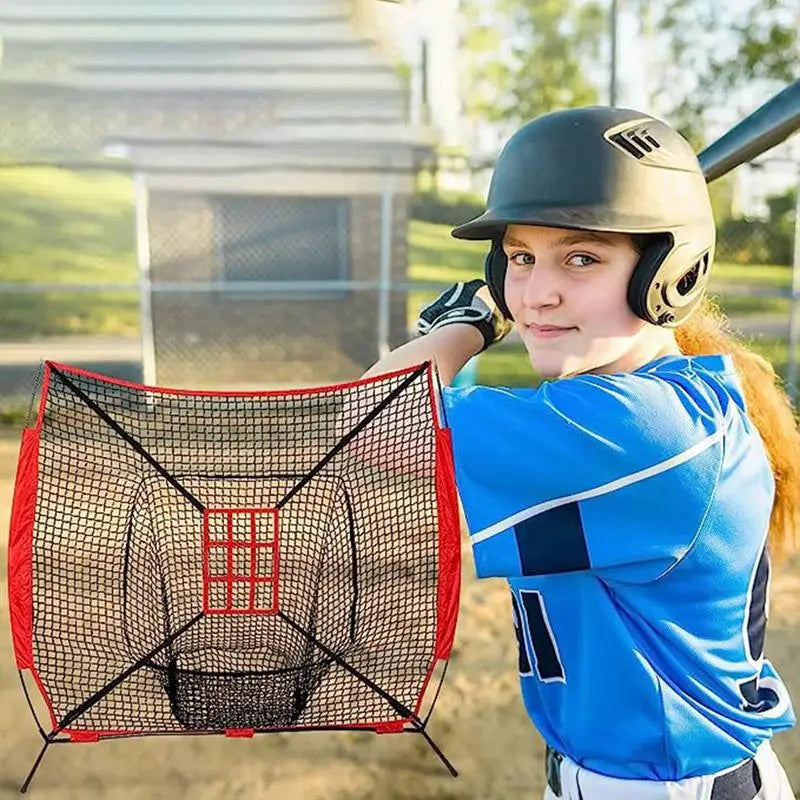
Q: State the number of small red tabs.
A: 3